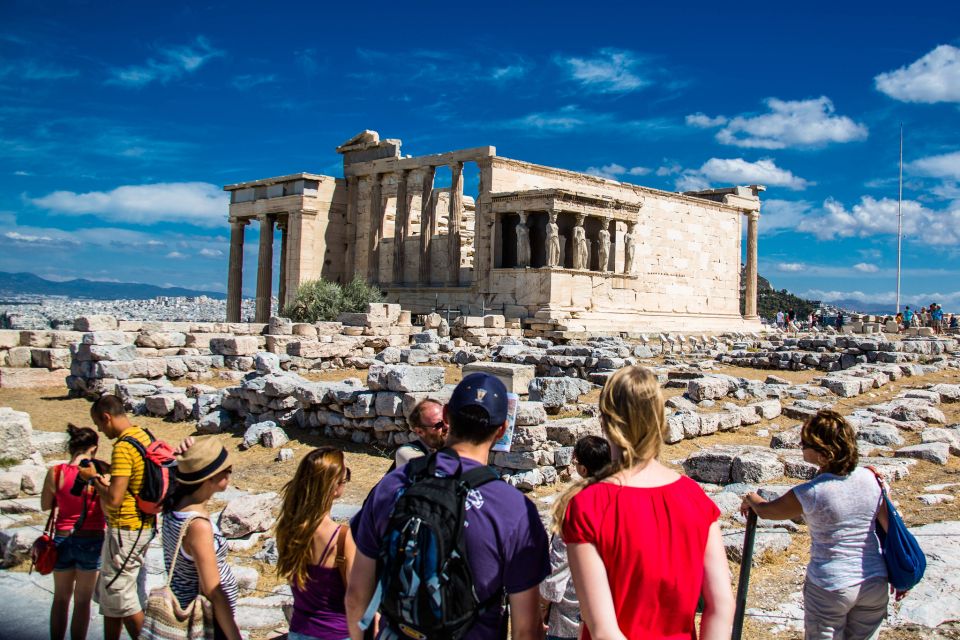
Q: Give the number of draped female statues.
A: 5